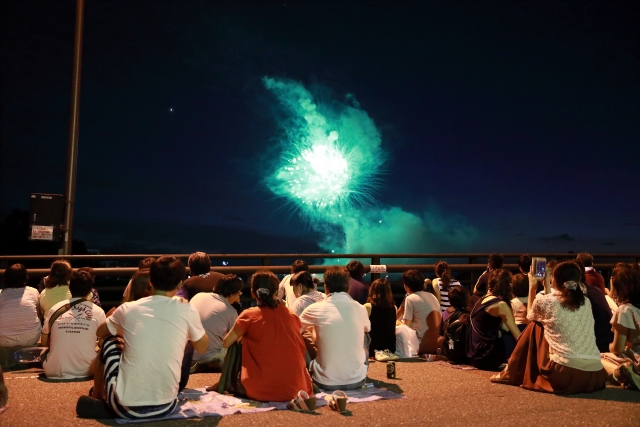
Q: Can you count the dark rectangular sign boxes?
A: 1